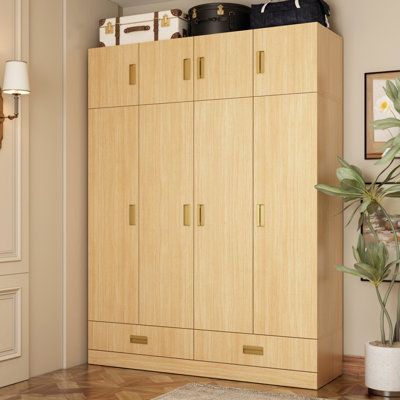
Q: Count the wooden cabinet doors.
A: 8